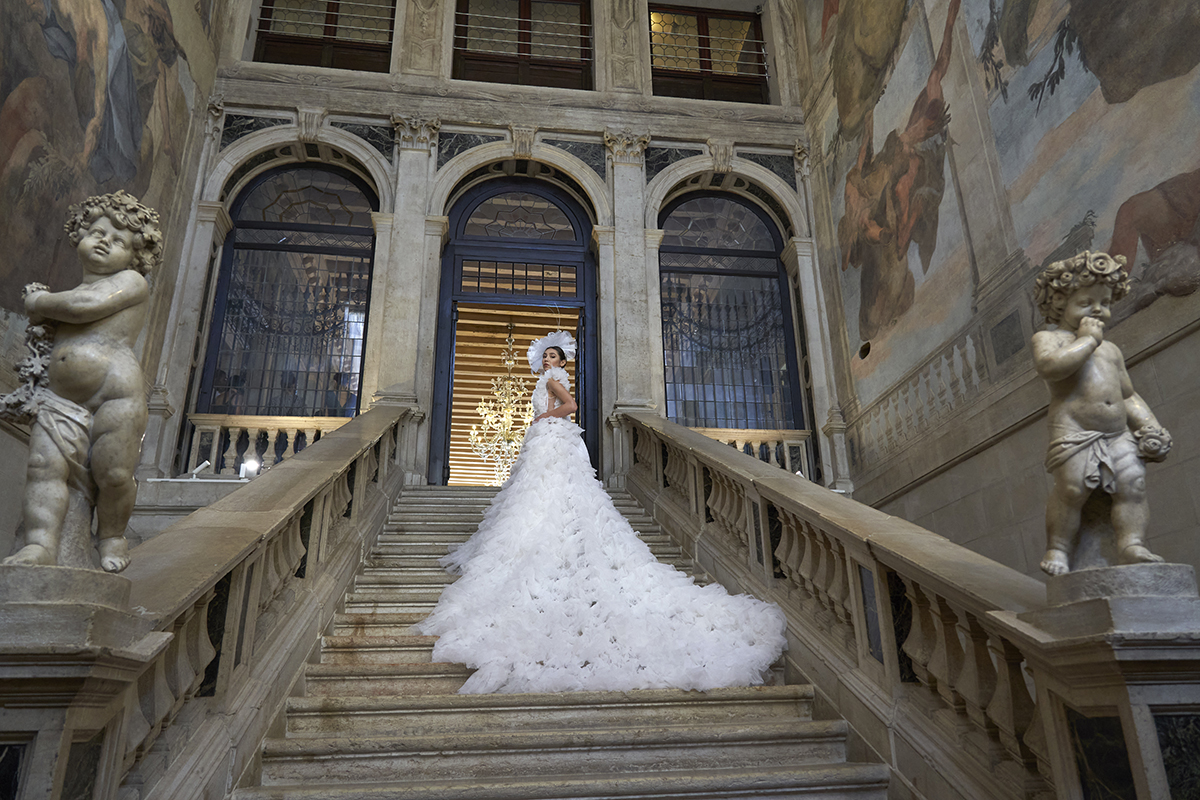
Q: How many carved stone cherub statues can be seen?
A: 2